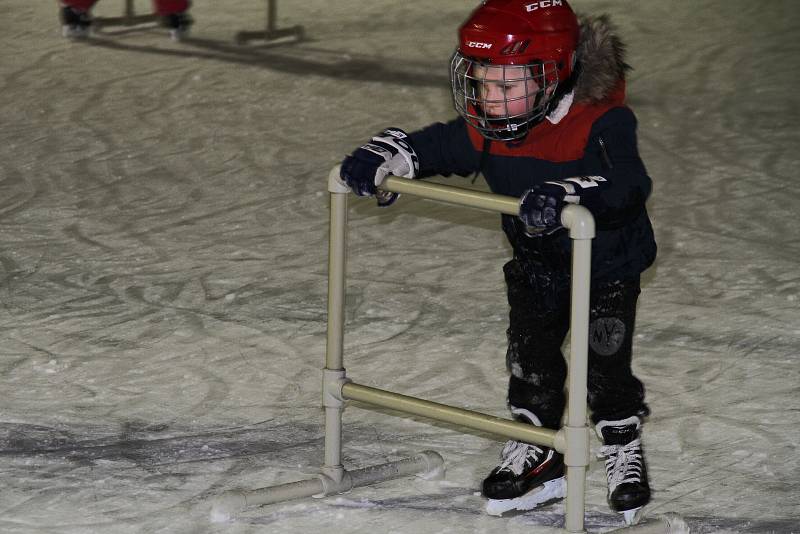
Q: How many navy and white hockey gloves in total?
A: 2